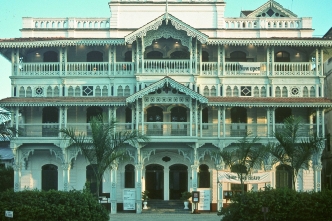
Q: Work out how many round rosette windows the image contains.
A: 2